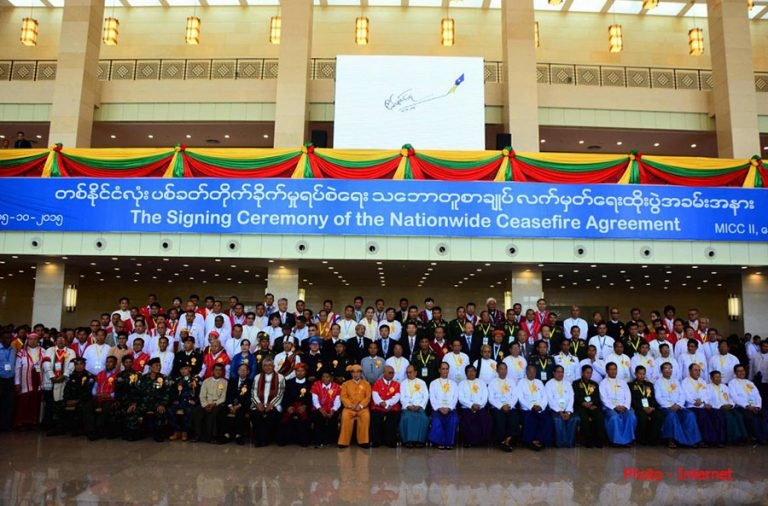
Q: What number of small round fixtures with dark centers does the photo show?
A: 11